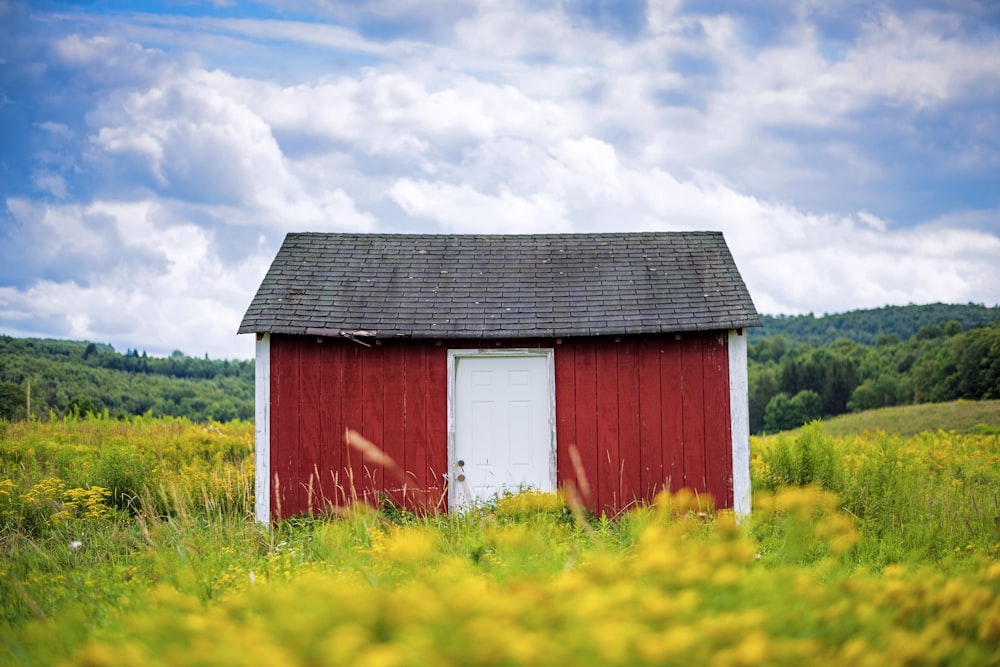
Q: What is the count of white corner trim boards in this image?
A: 2